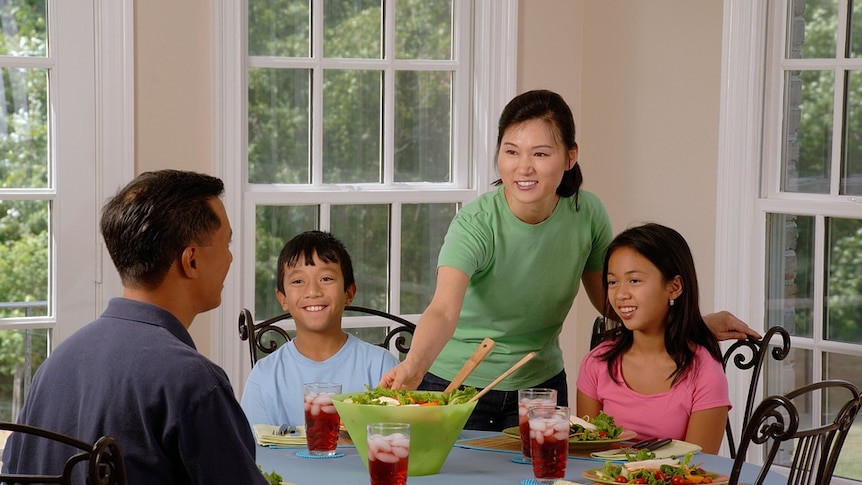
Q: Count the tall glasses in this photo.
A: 4